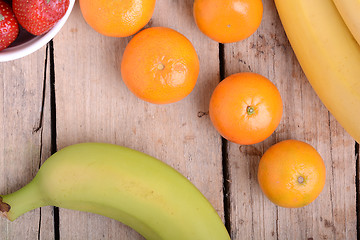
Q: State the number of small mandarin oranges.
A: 5